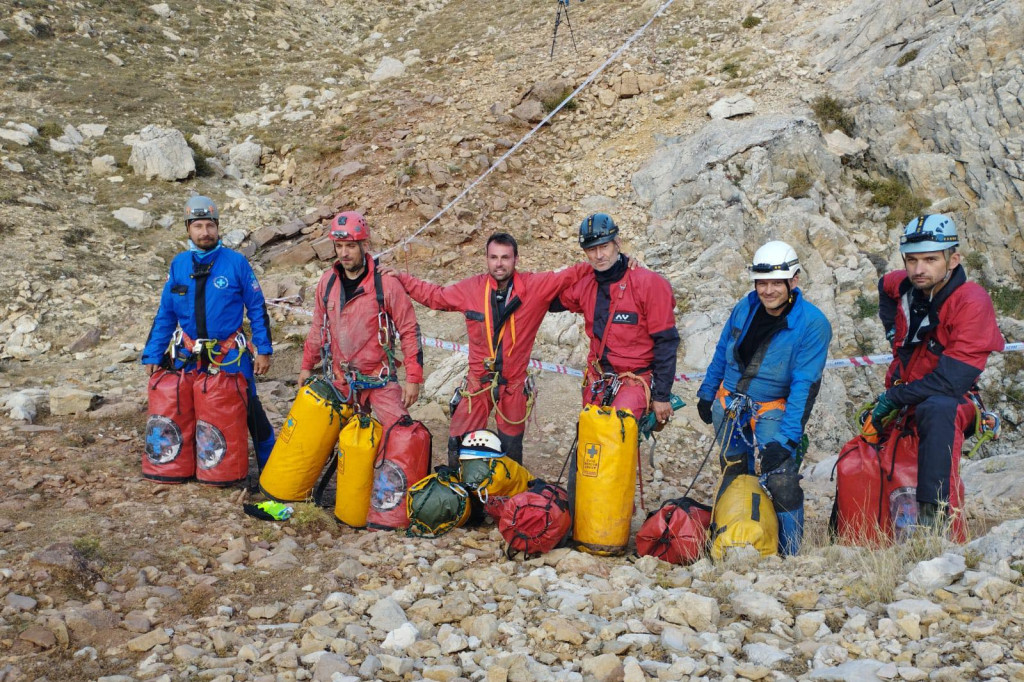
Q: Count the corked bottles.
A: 0